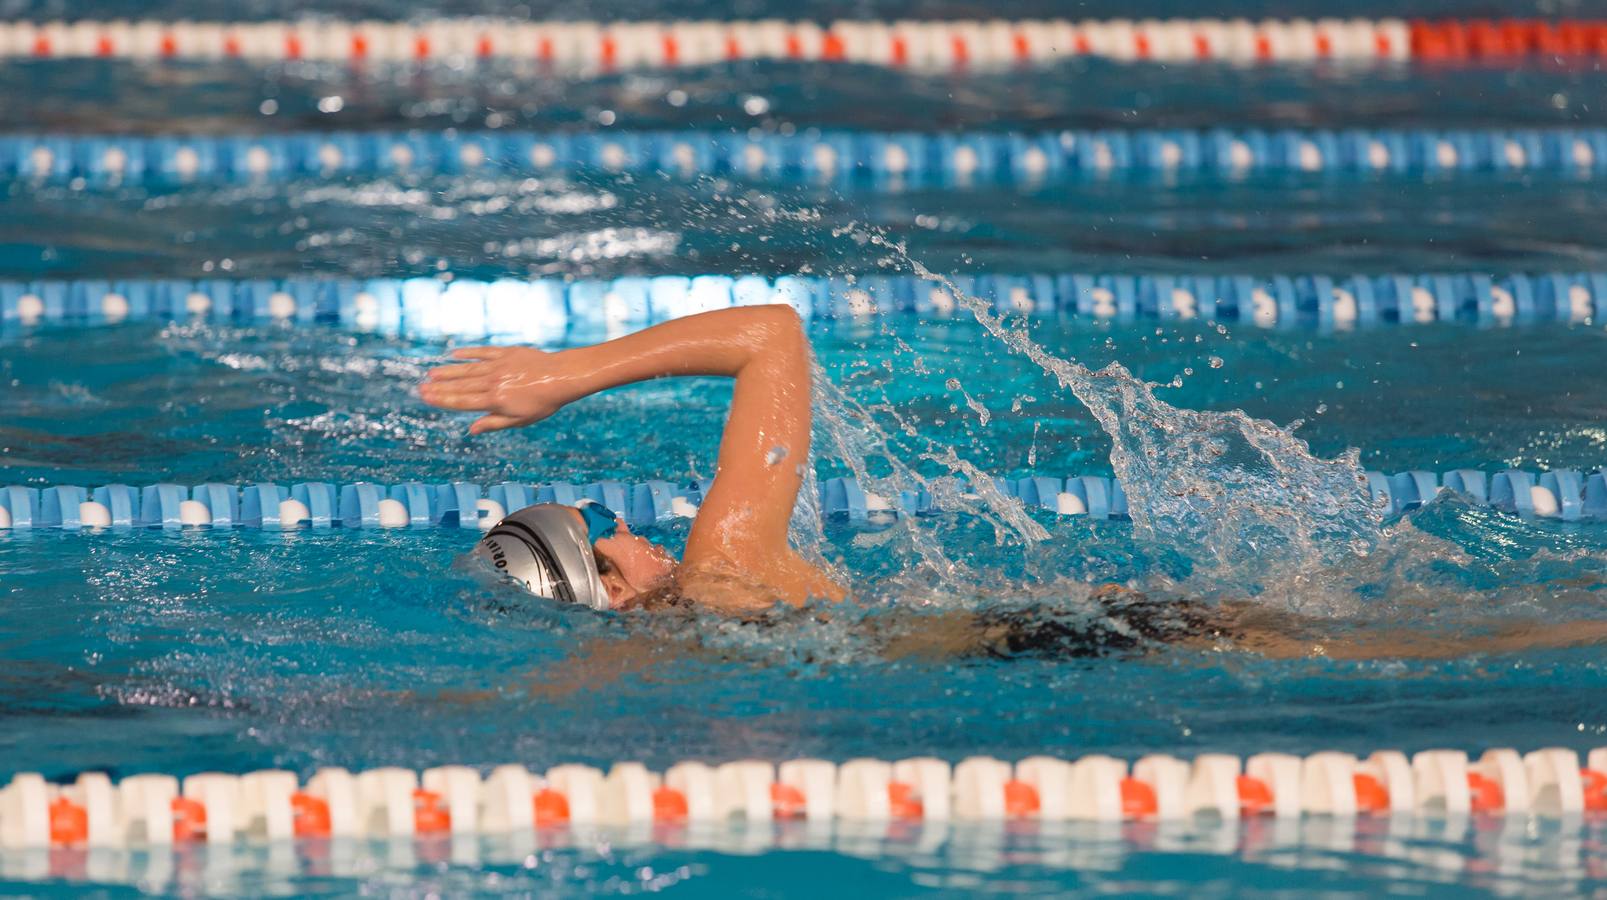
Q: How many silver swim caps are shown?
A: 1